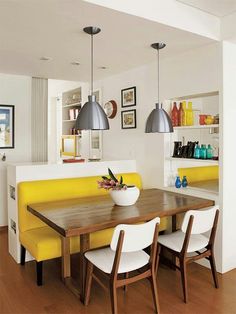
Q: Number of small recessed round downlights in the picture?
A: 3